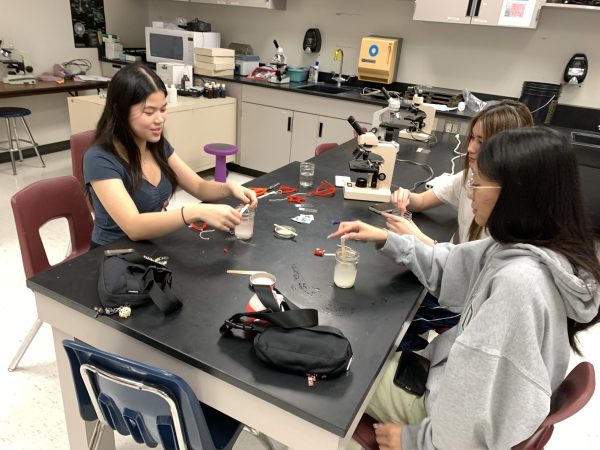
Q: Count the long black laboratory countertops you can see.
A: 2